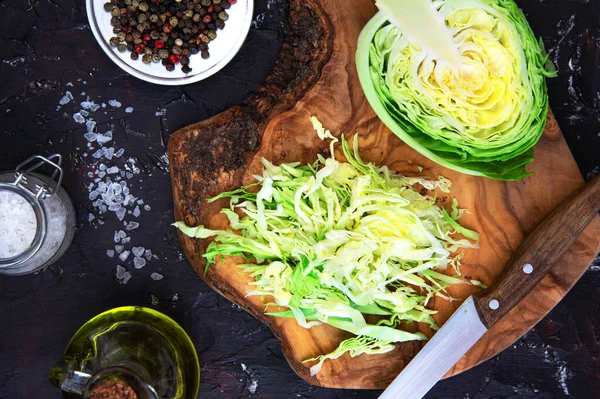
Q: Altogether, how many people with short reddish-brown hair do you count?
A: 0